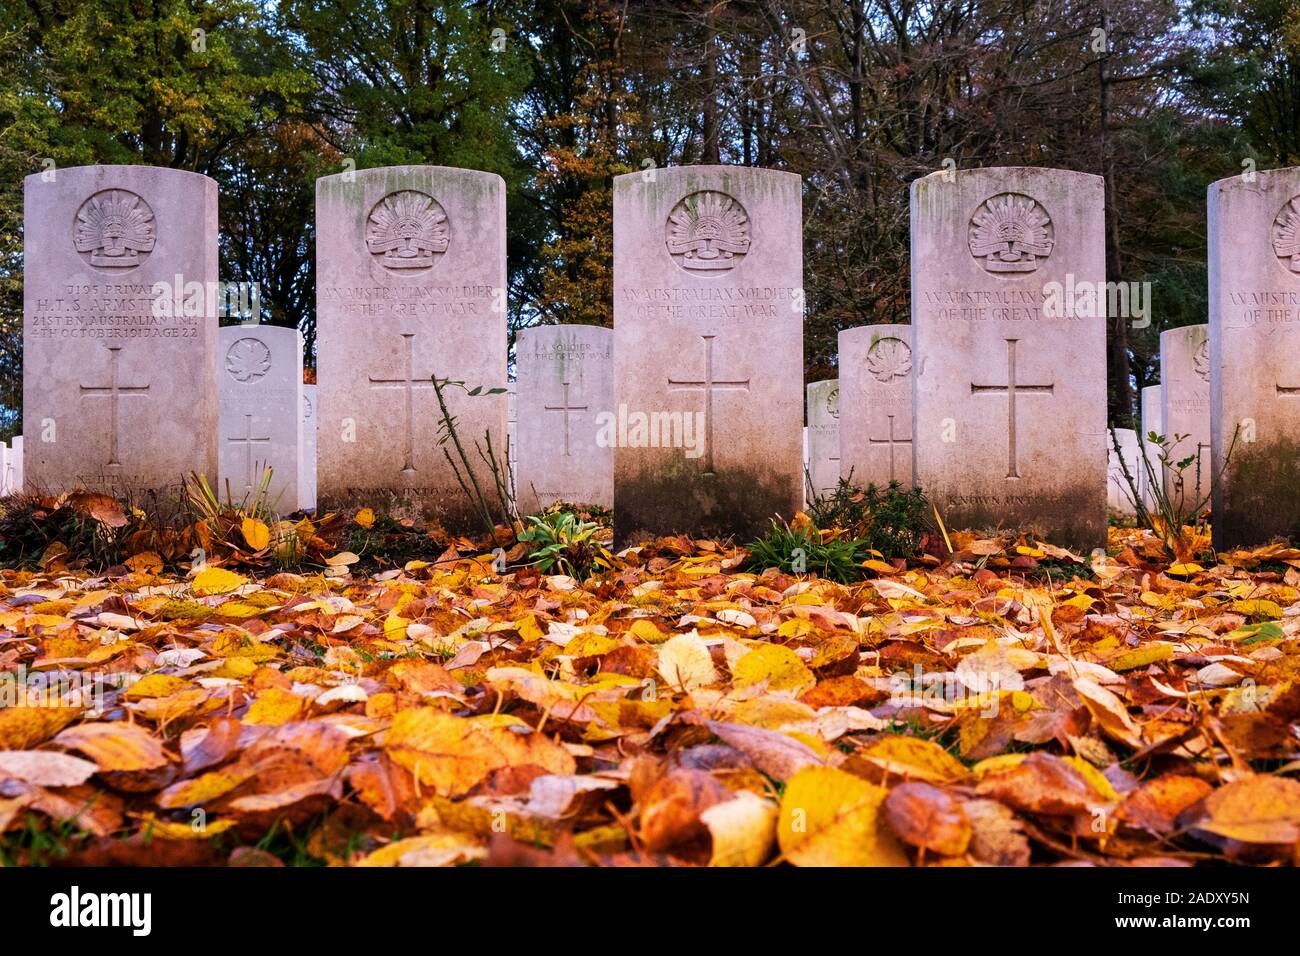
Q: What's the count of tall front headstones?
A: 5